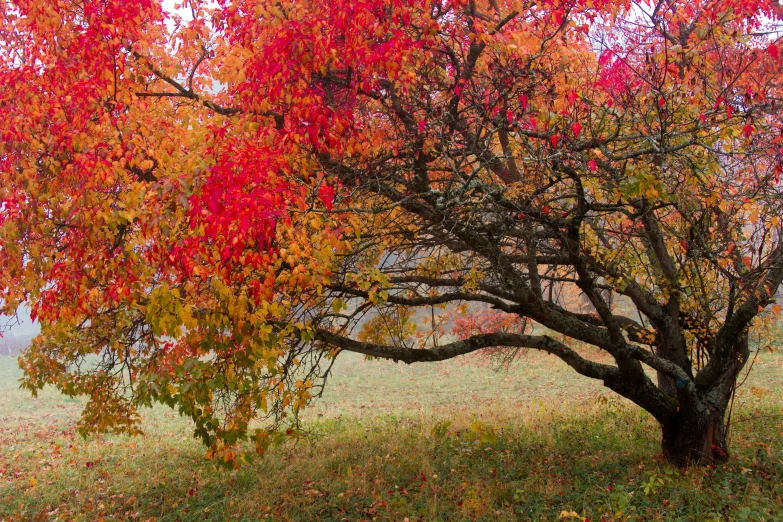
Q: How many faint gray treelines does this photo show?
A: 1